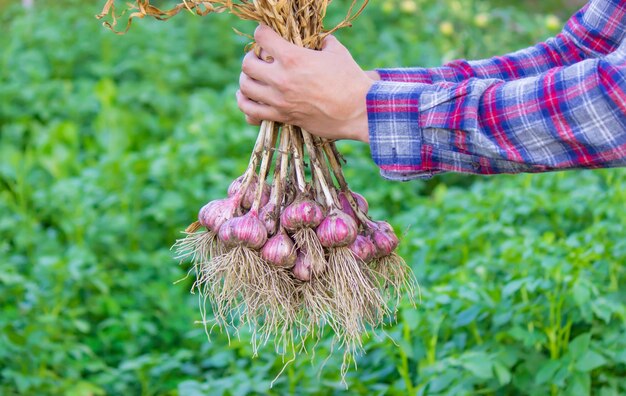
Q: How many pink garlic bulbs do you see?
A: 11